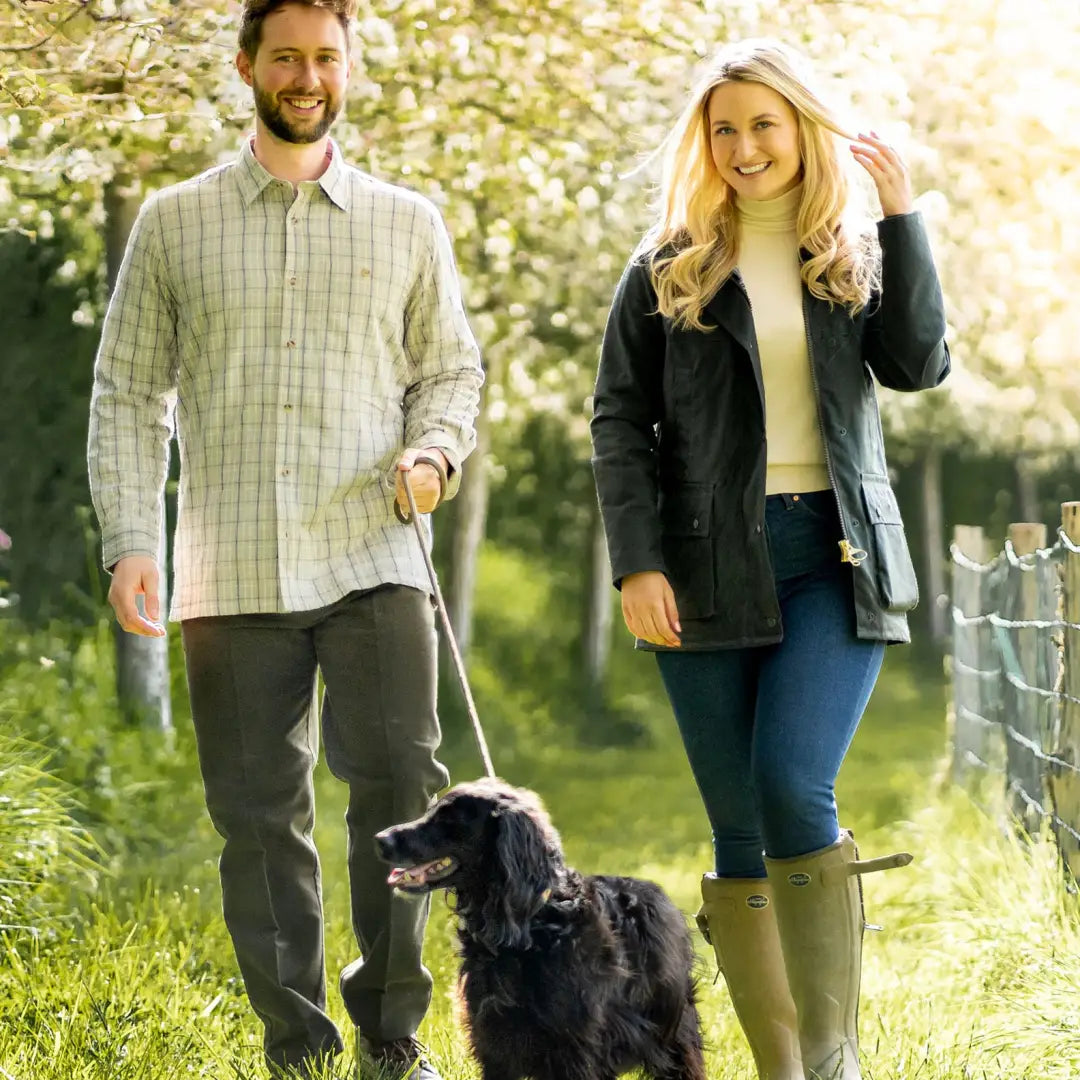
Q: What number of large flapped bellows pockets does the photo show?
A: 2